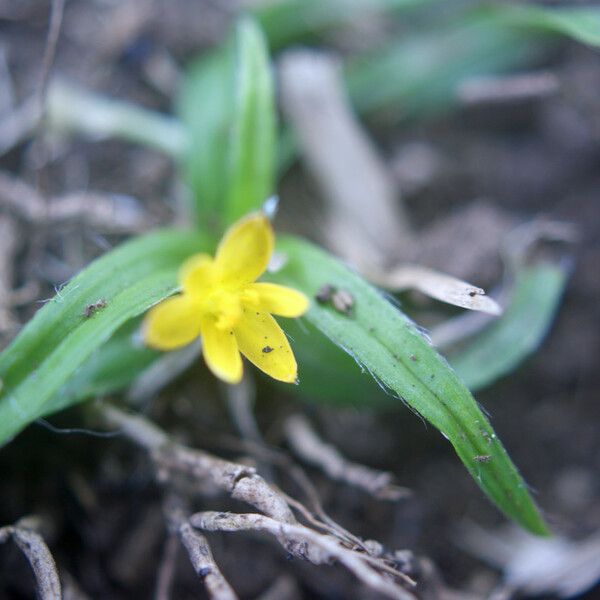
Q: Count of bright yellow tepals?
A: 6